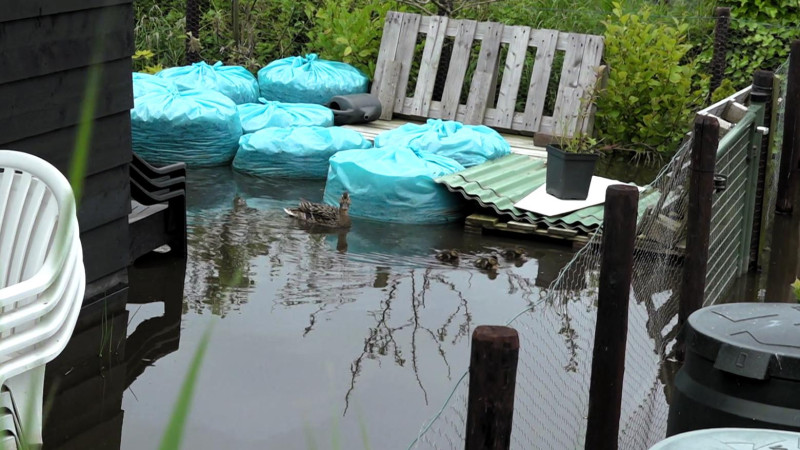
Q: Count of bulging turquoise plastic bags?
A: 8